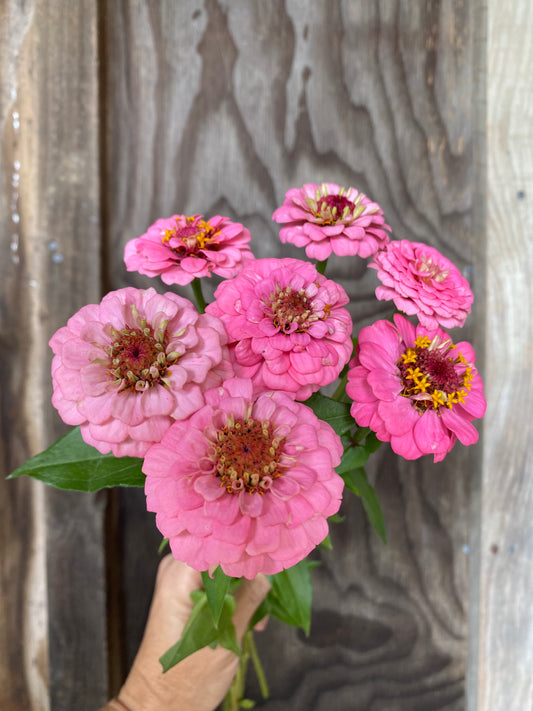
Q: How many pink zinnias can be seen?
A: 7